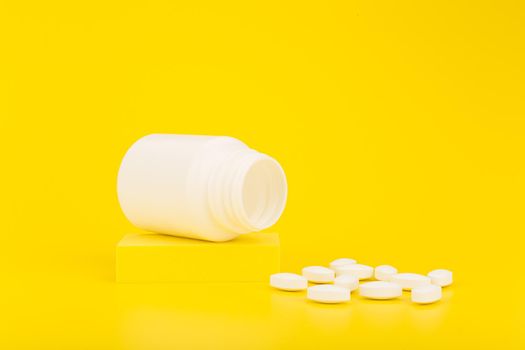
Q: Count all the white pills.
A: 11